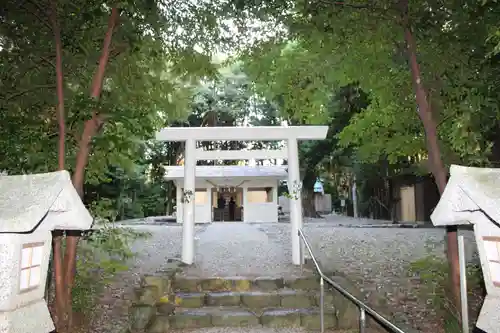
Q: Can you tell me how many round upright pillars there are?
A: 2